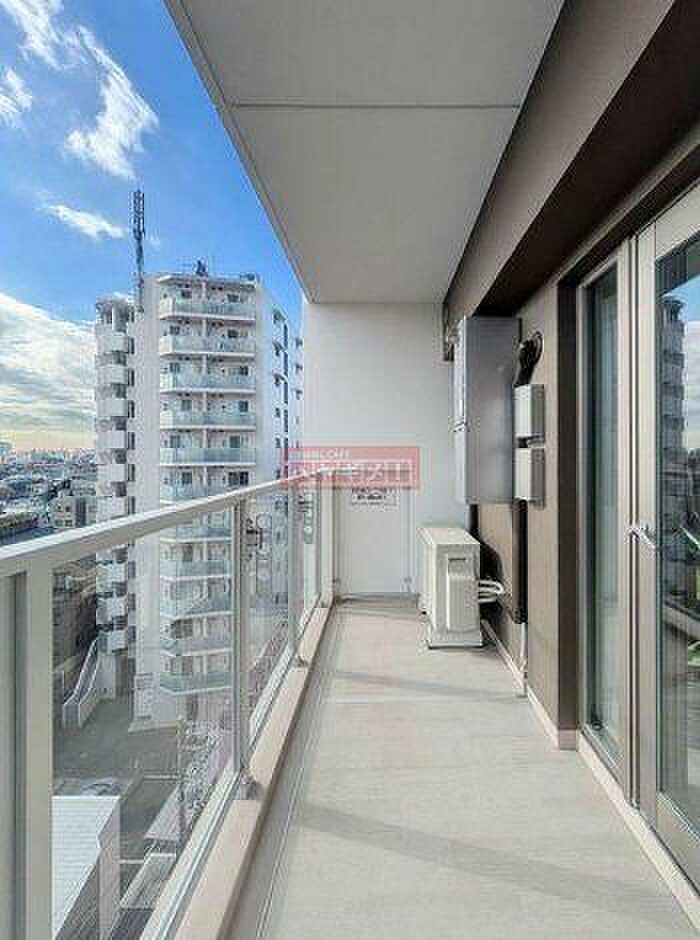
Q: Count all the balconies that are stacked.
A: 11